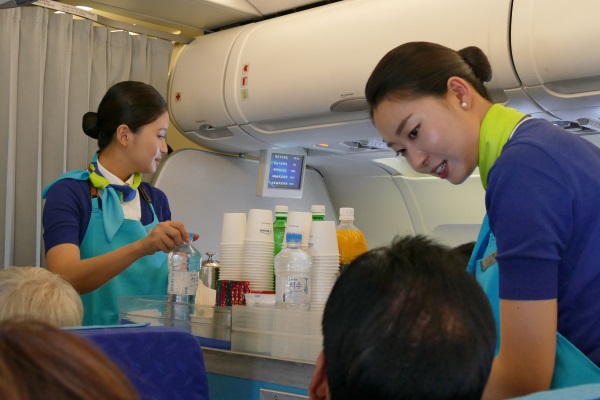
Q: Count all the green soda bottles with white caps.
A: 2